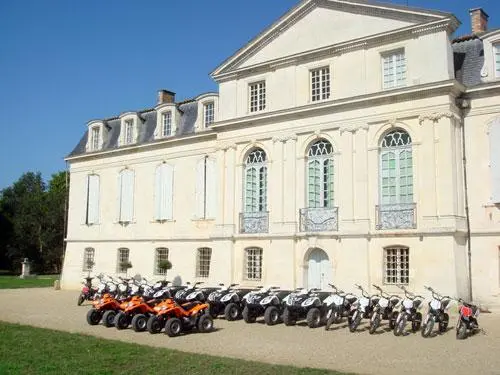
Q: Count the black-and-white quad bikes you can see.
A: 5